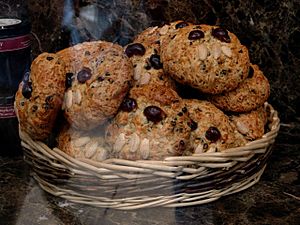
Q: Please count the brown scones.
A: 10